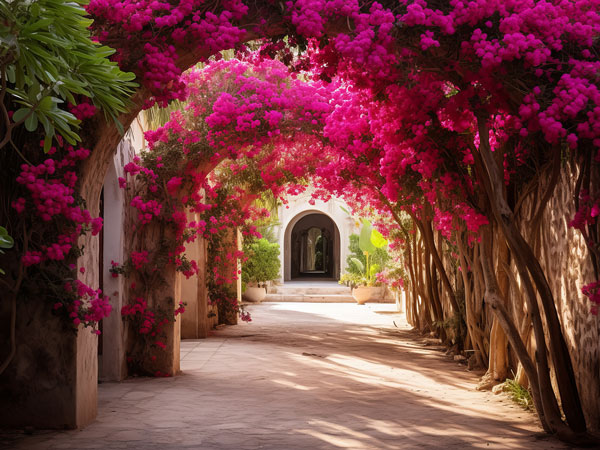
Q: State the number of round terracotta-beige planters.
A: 2